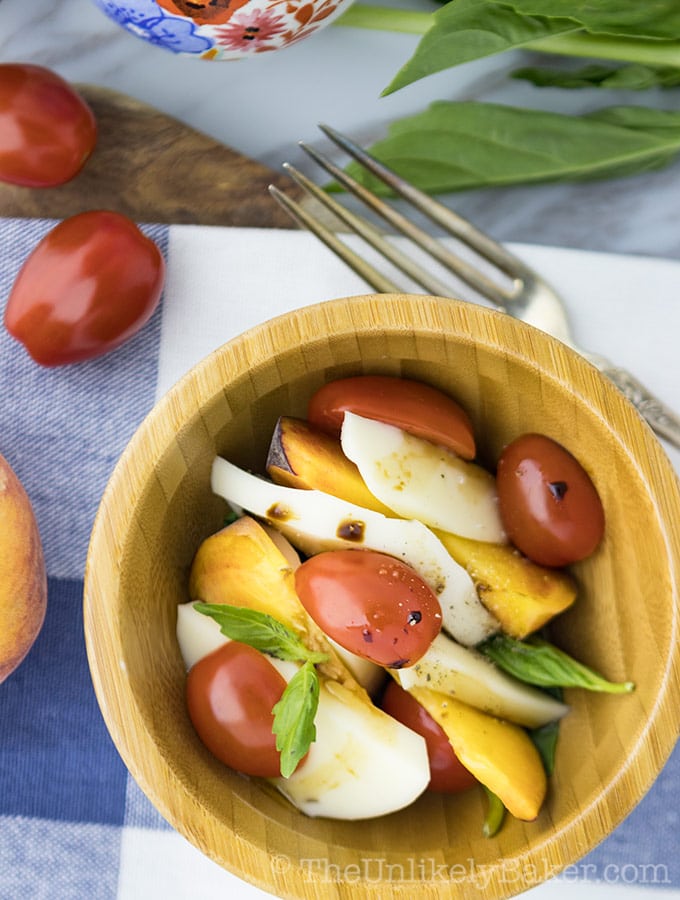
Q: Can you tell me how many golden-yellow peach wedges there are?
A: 4